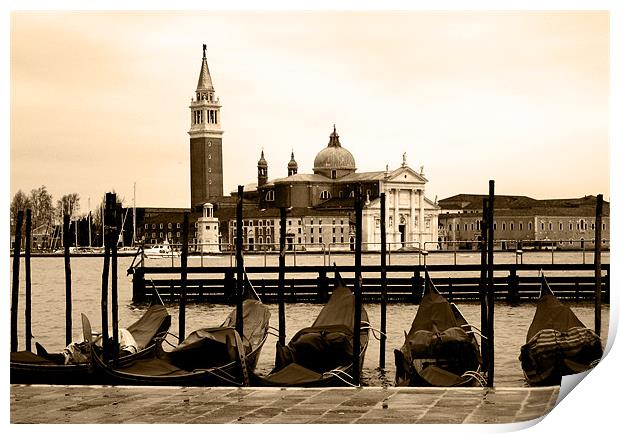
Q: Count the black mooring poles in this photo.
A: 13